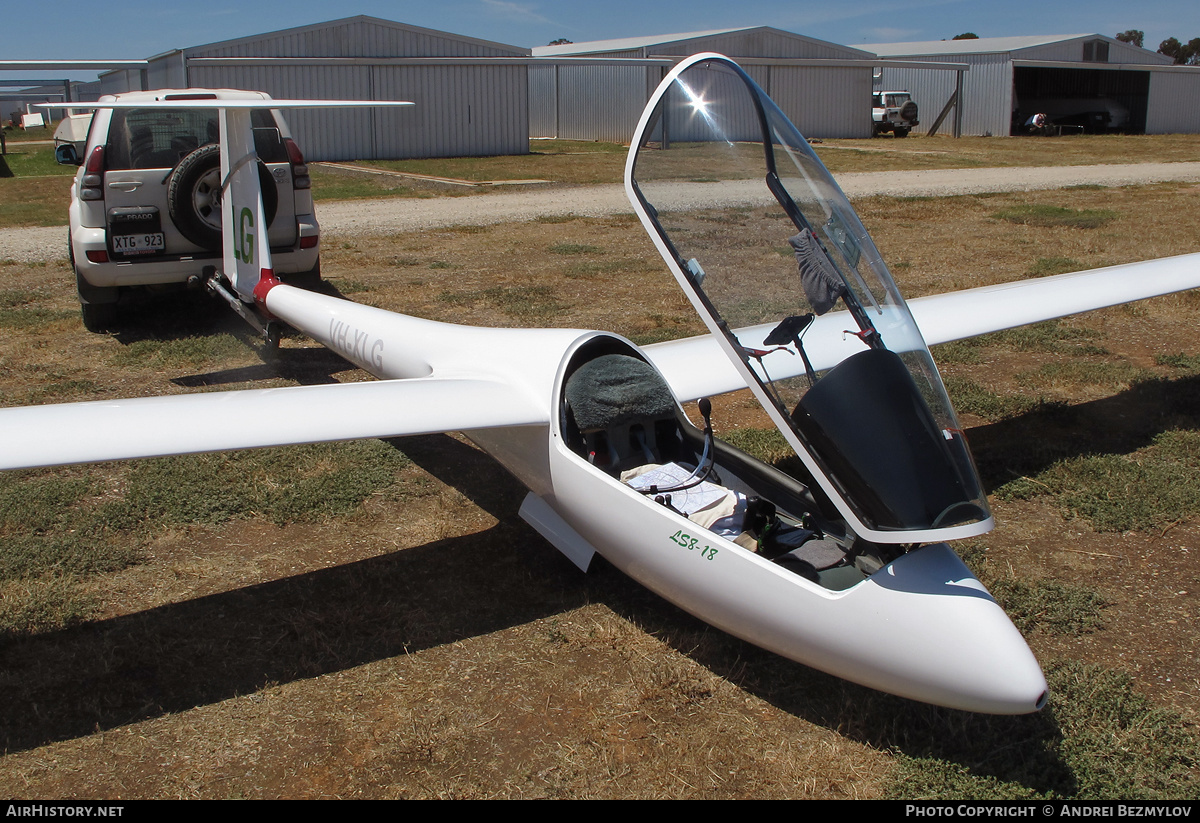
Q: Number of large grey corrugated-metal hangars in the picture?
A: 3